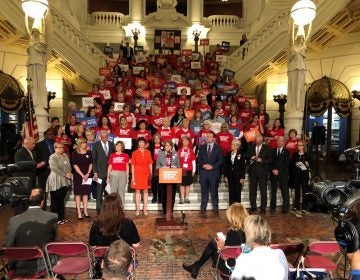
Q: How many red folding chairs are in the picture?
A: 6